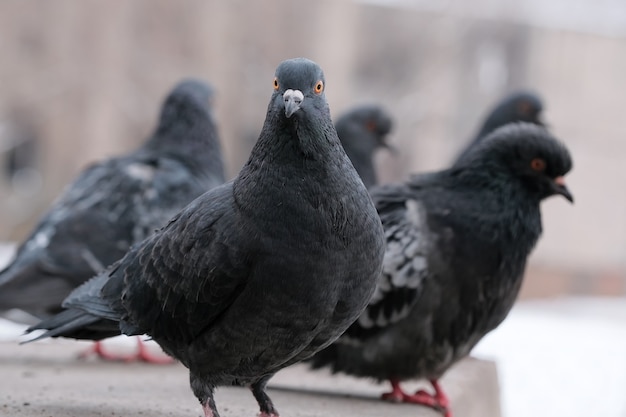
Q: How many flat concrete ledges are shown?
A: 1